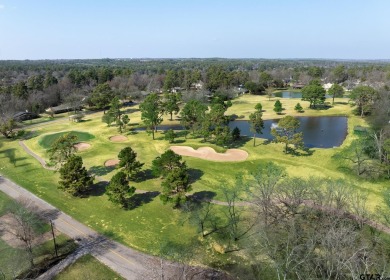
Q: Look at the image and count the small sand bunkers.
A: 3